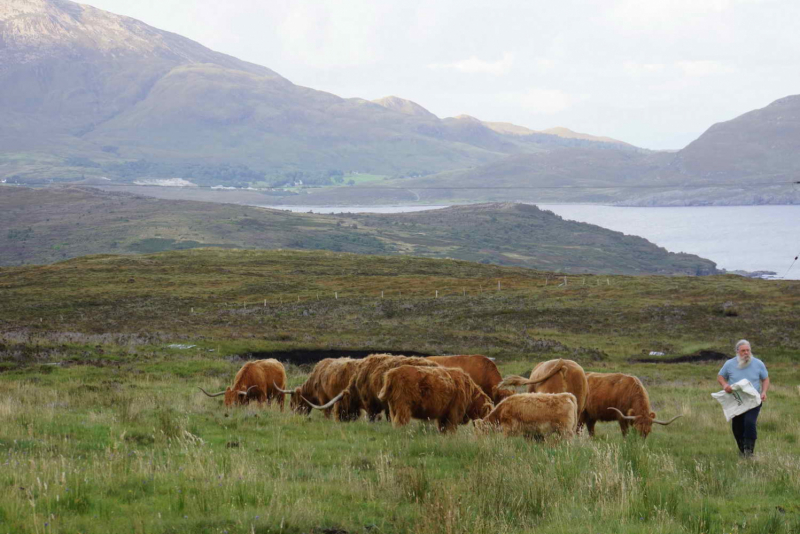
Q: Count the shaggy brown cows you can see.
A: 8